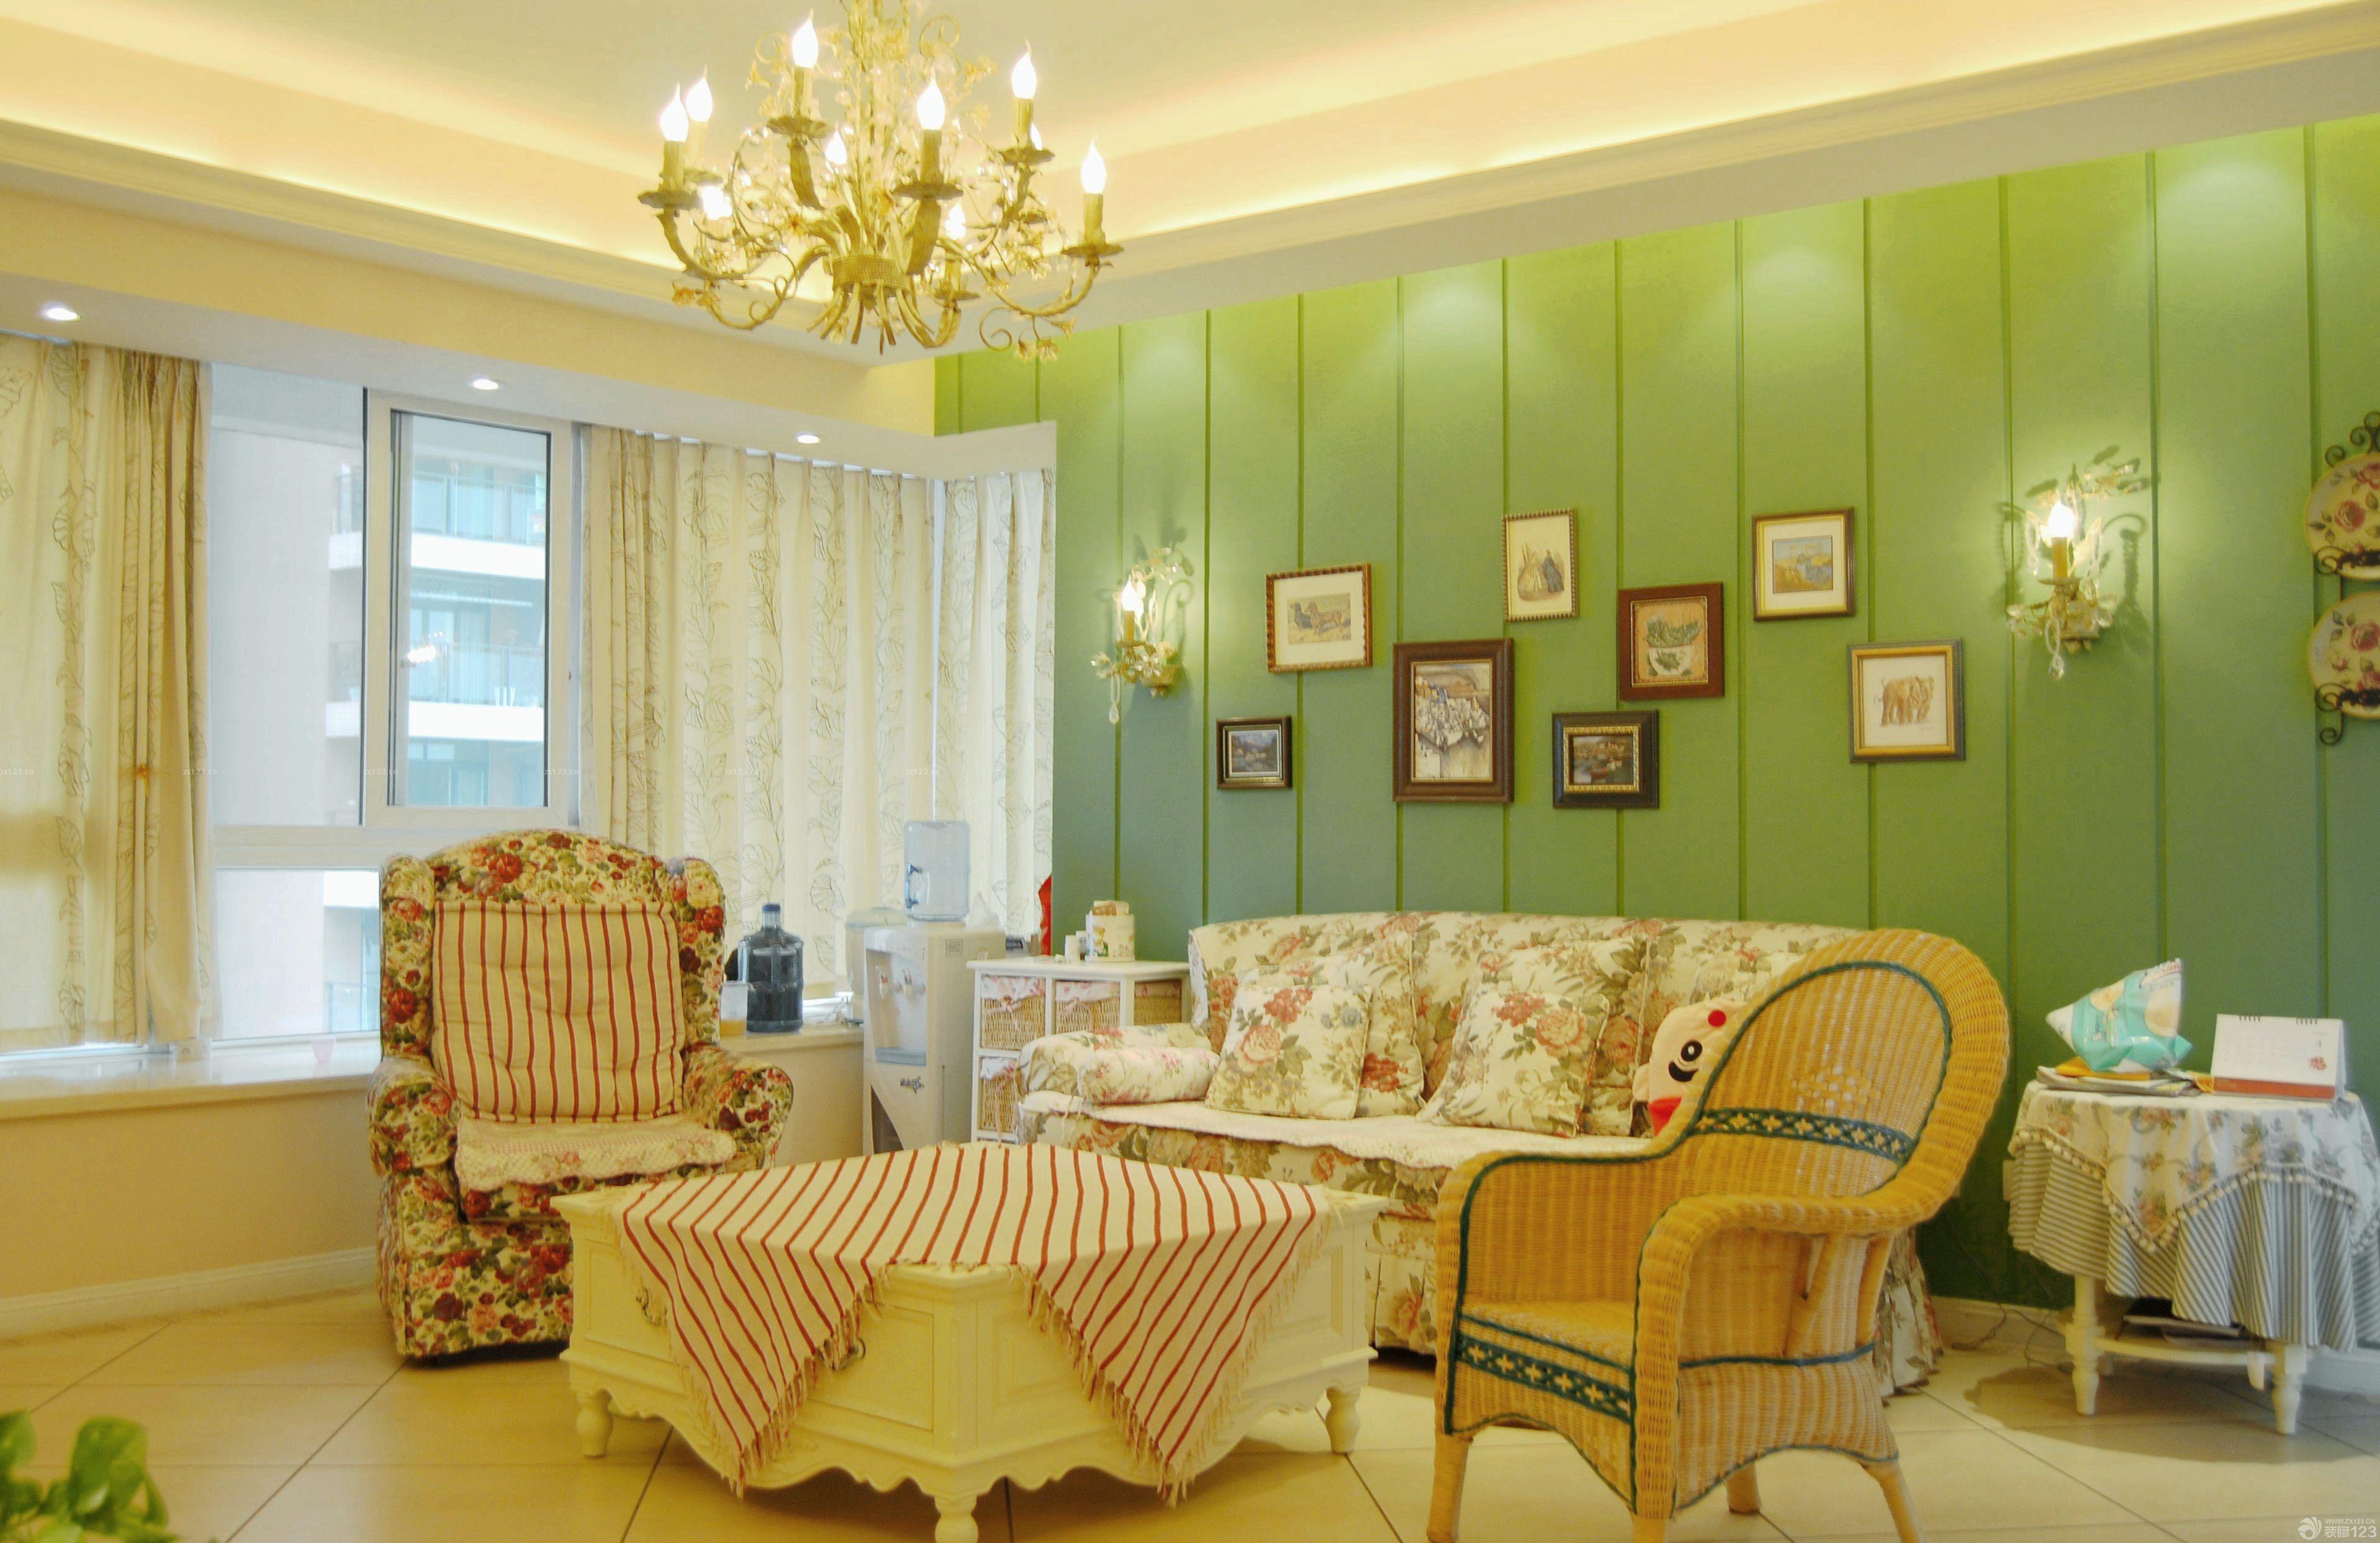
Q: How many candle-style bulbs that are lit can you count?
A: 12